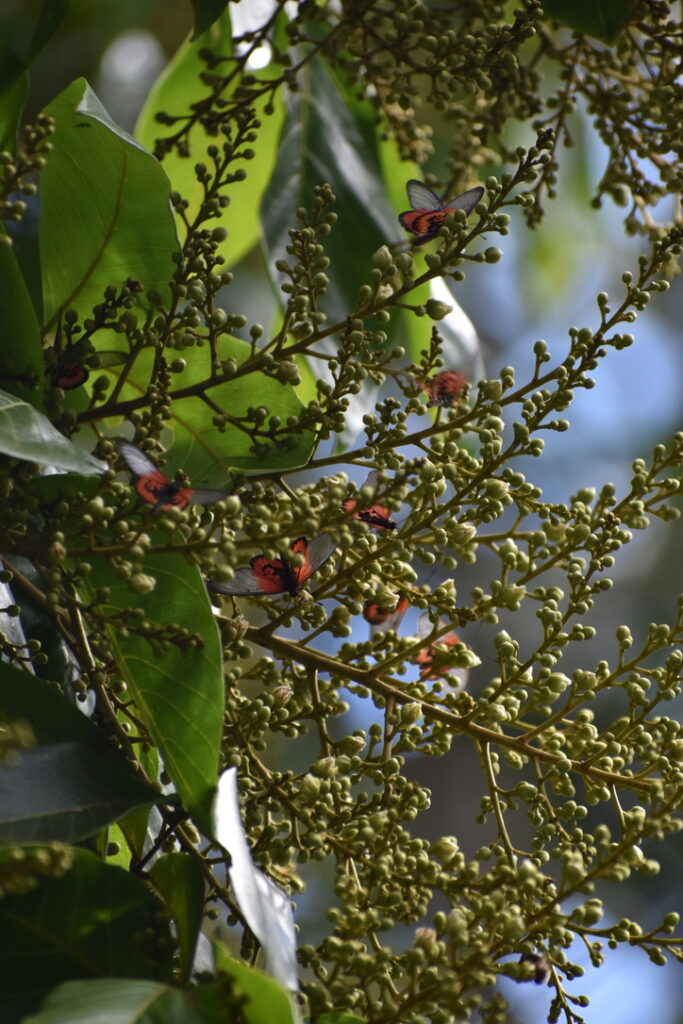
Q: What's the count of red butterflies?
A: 8